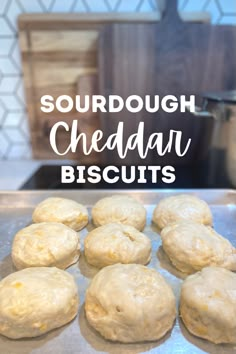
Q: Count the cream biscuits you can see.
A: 9